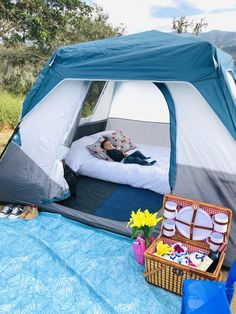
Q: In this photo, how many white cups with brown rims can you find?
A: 4